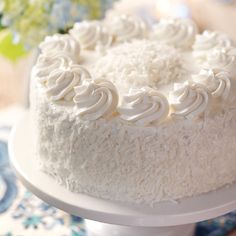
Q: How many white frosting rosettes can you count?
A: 12